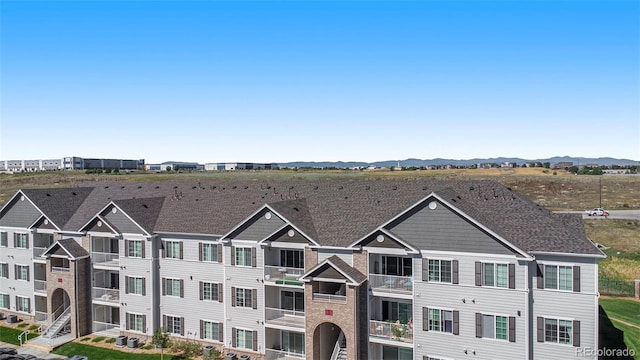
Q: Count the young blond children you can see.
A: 0